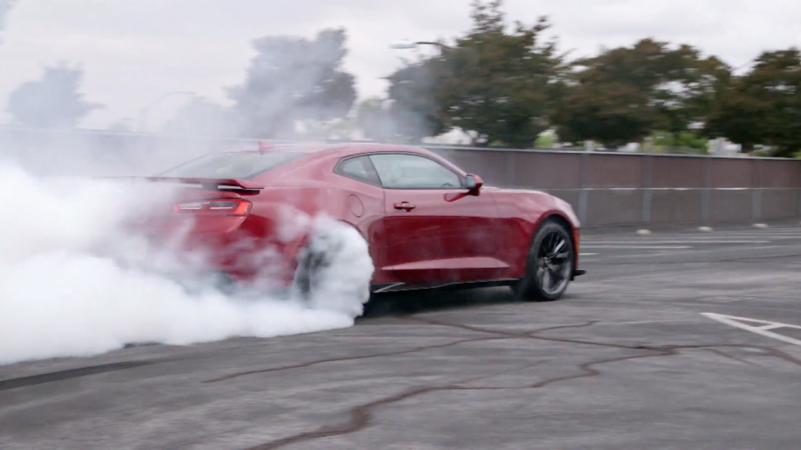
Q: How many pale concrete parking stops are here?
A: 3